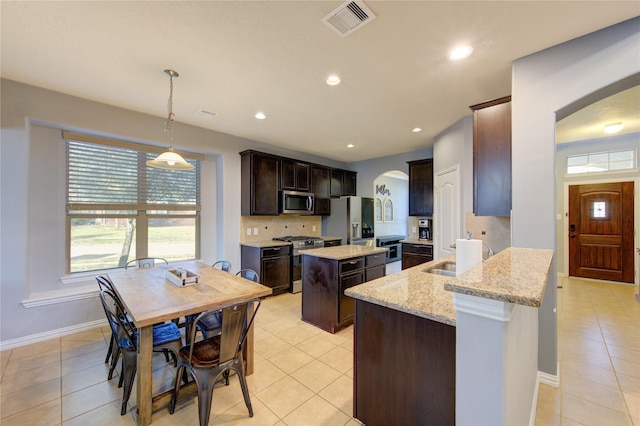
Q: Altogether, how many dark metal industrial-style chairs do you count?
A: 6